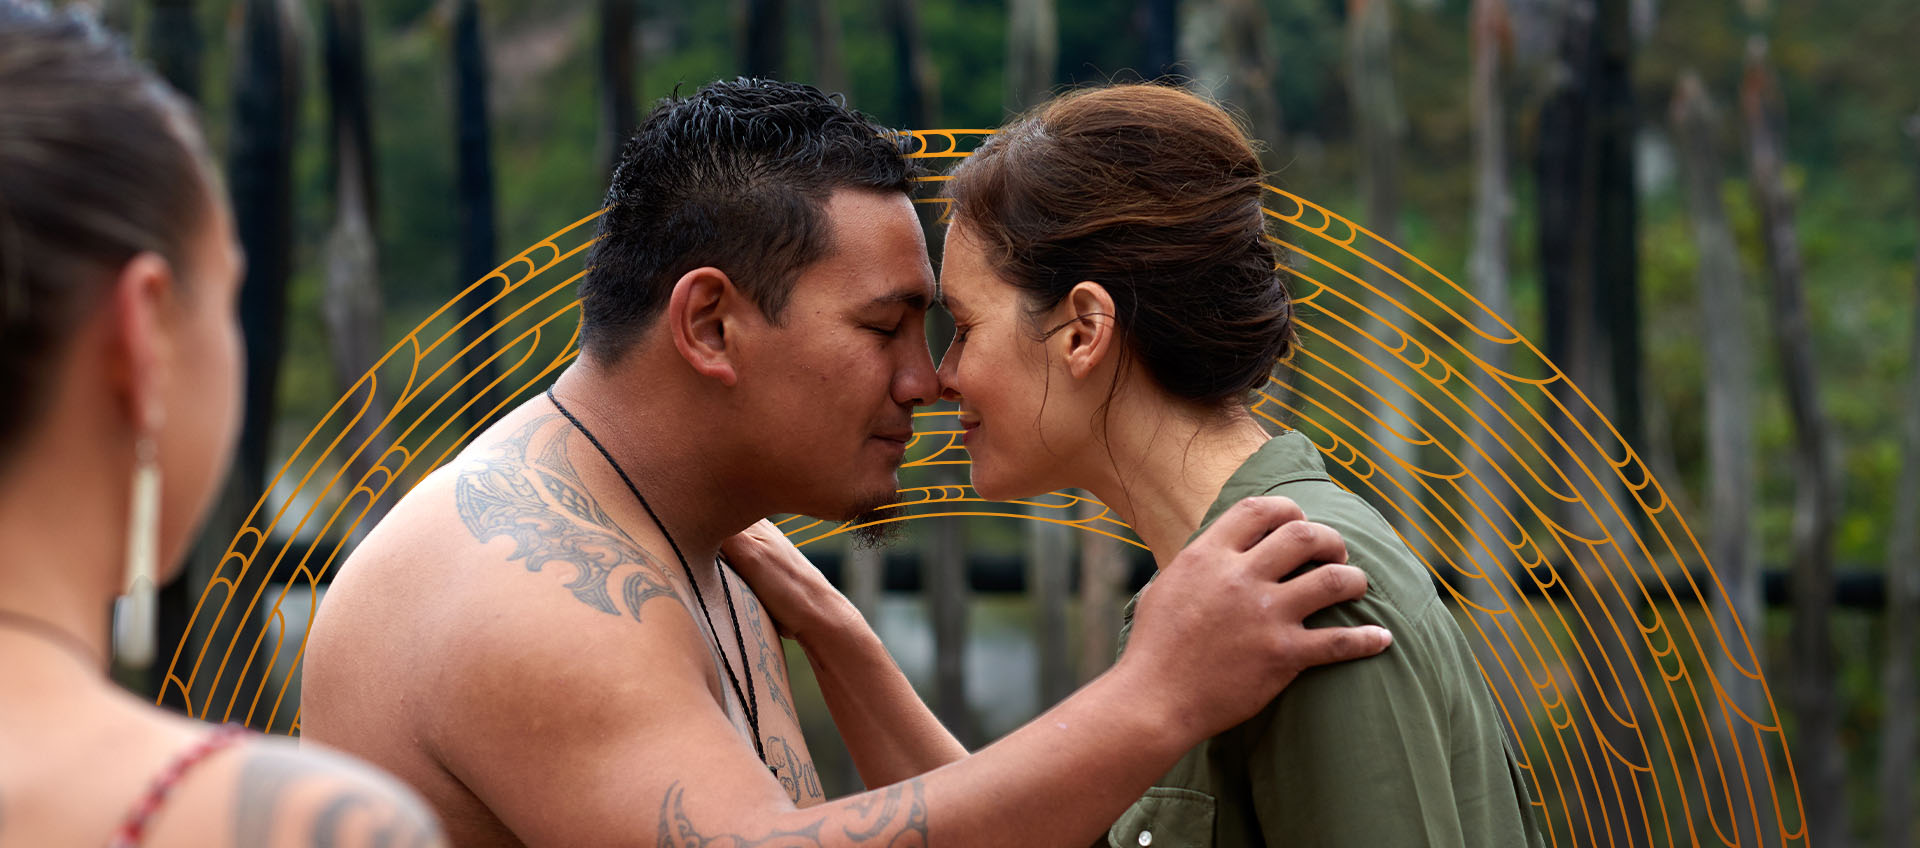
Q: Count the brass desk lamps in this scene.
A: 0